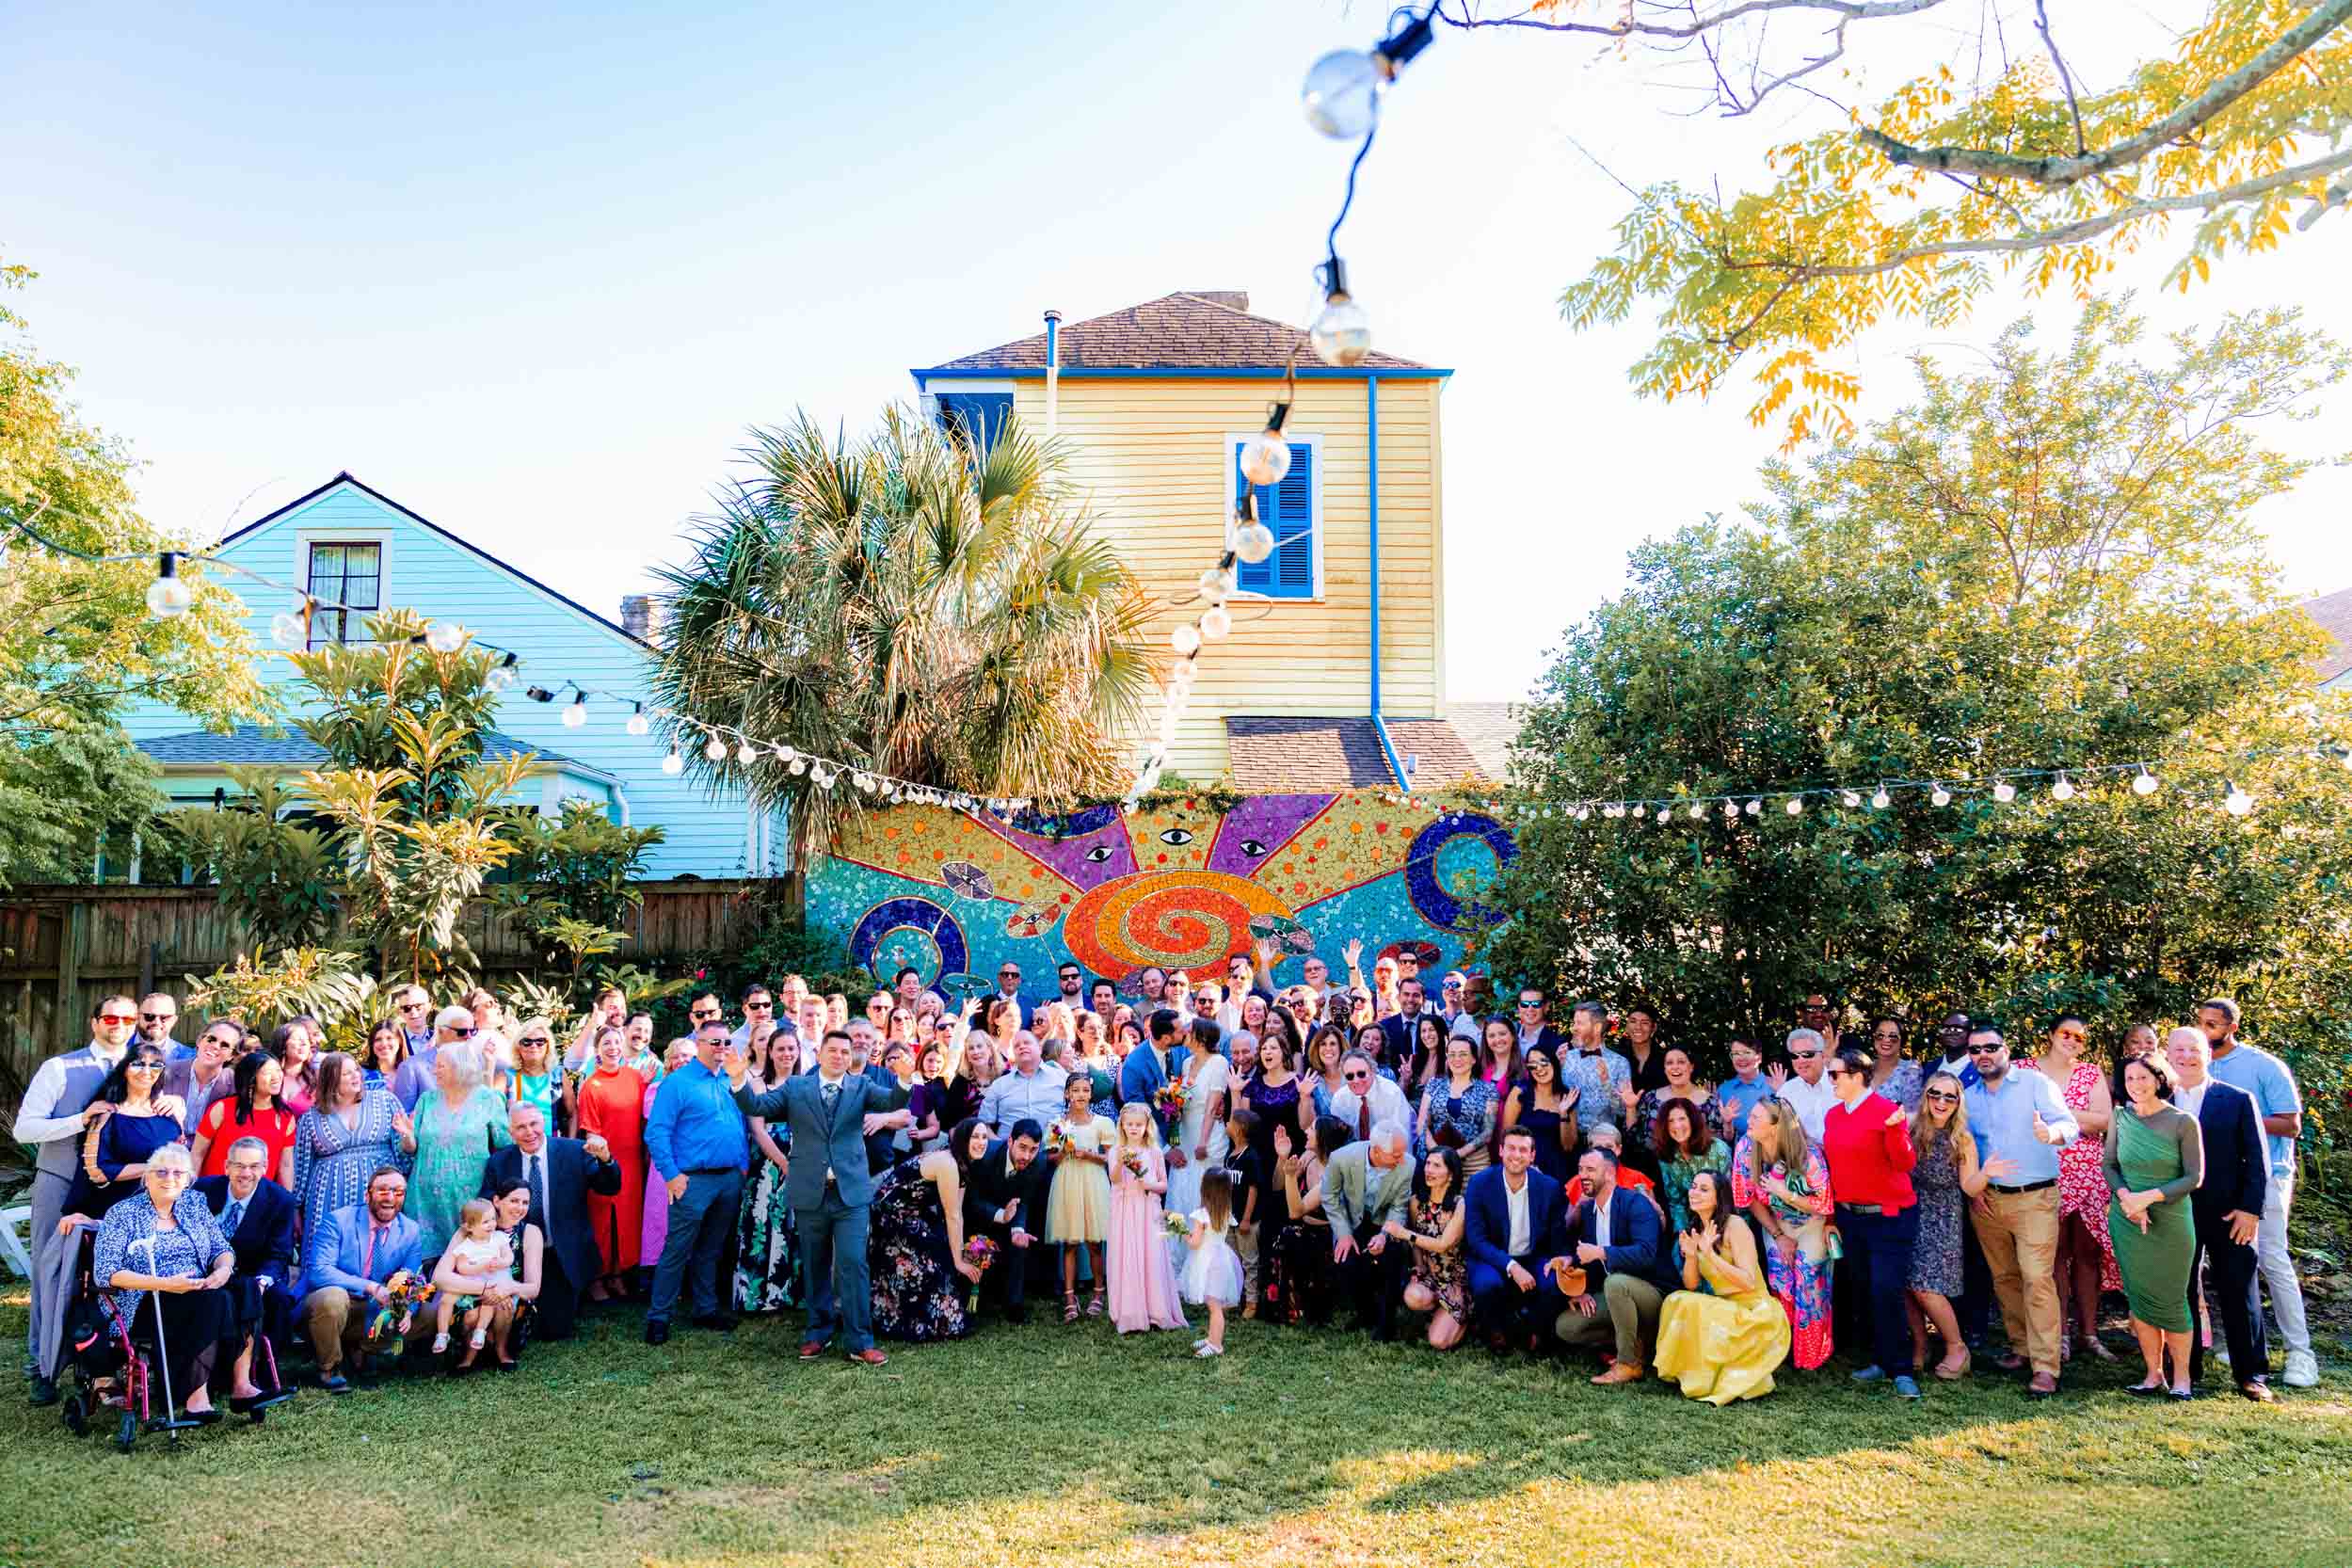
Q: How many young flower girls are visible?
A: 3